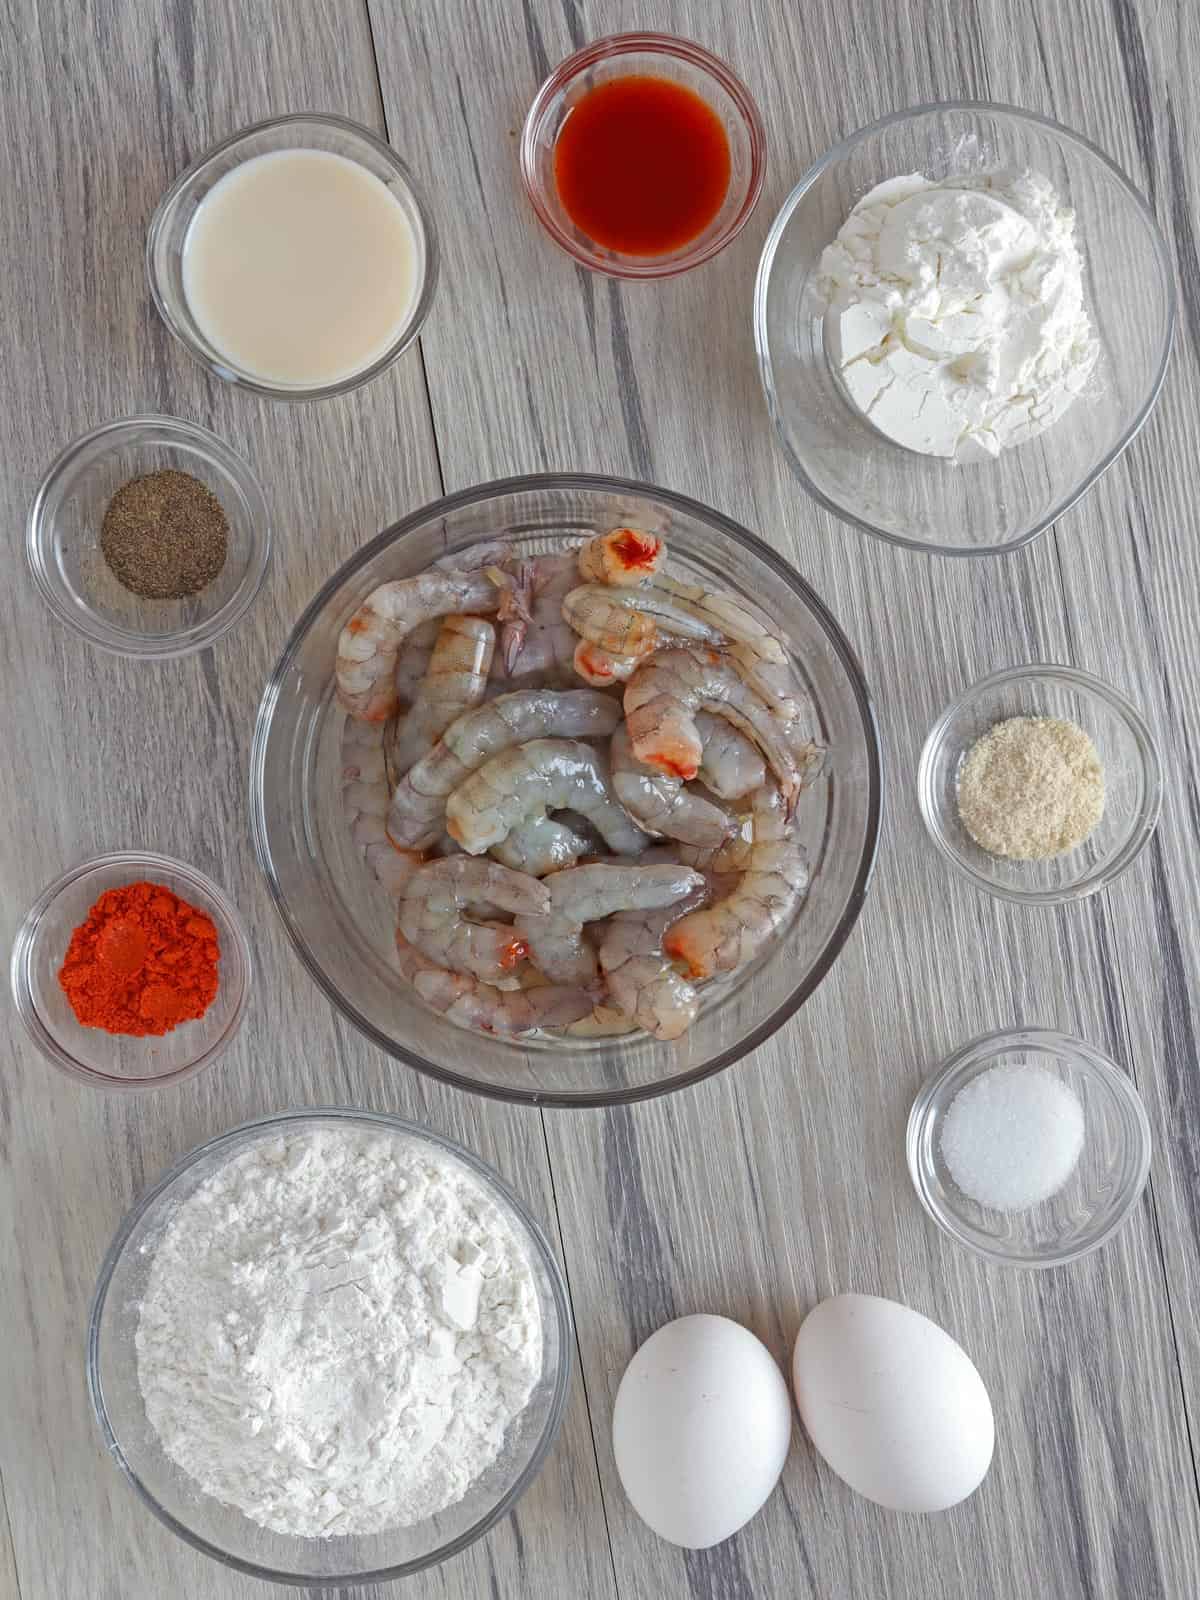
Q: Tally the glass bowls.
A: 9